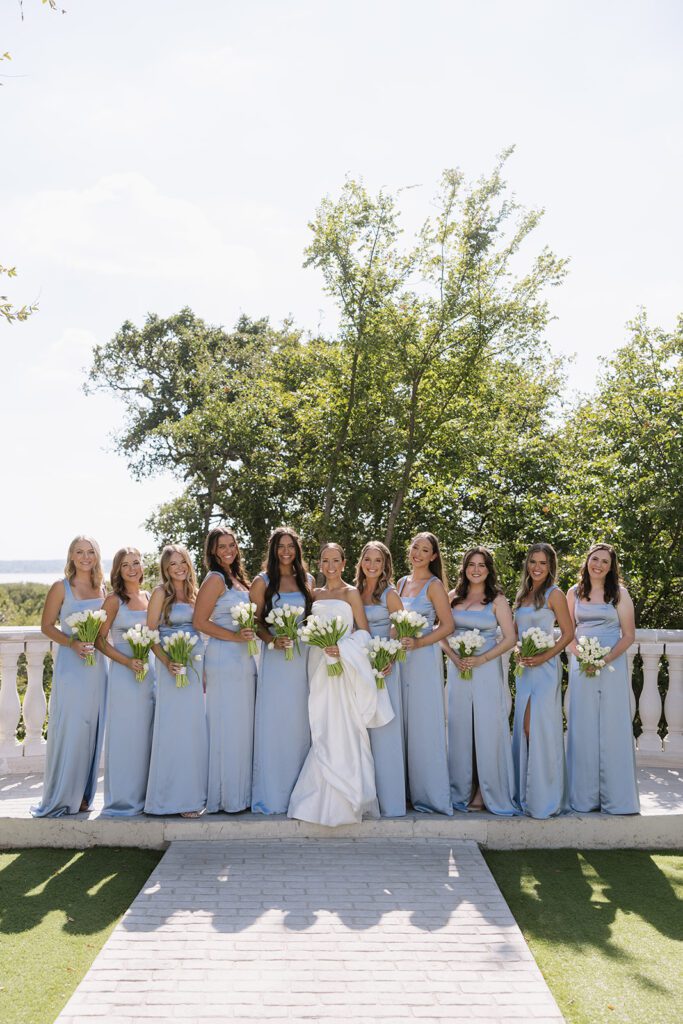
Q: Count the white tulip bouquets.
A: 11